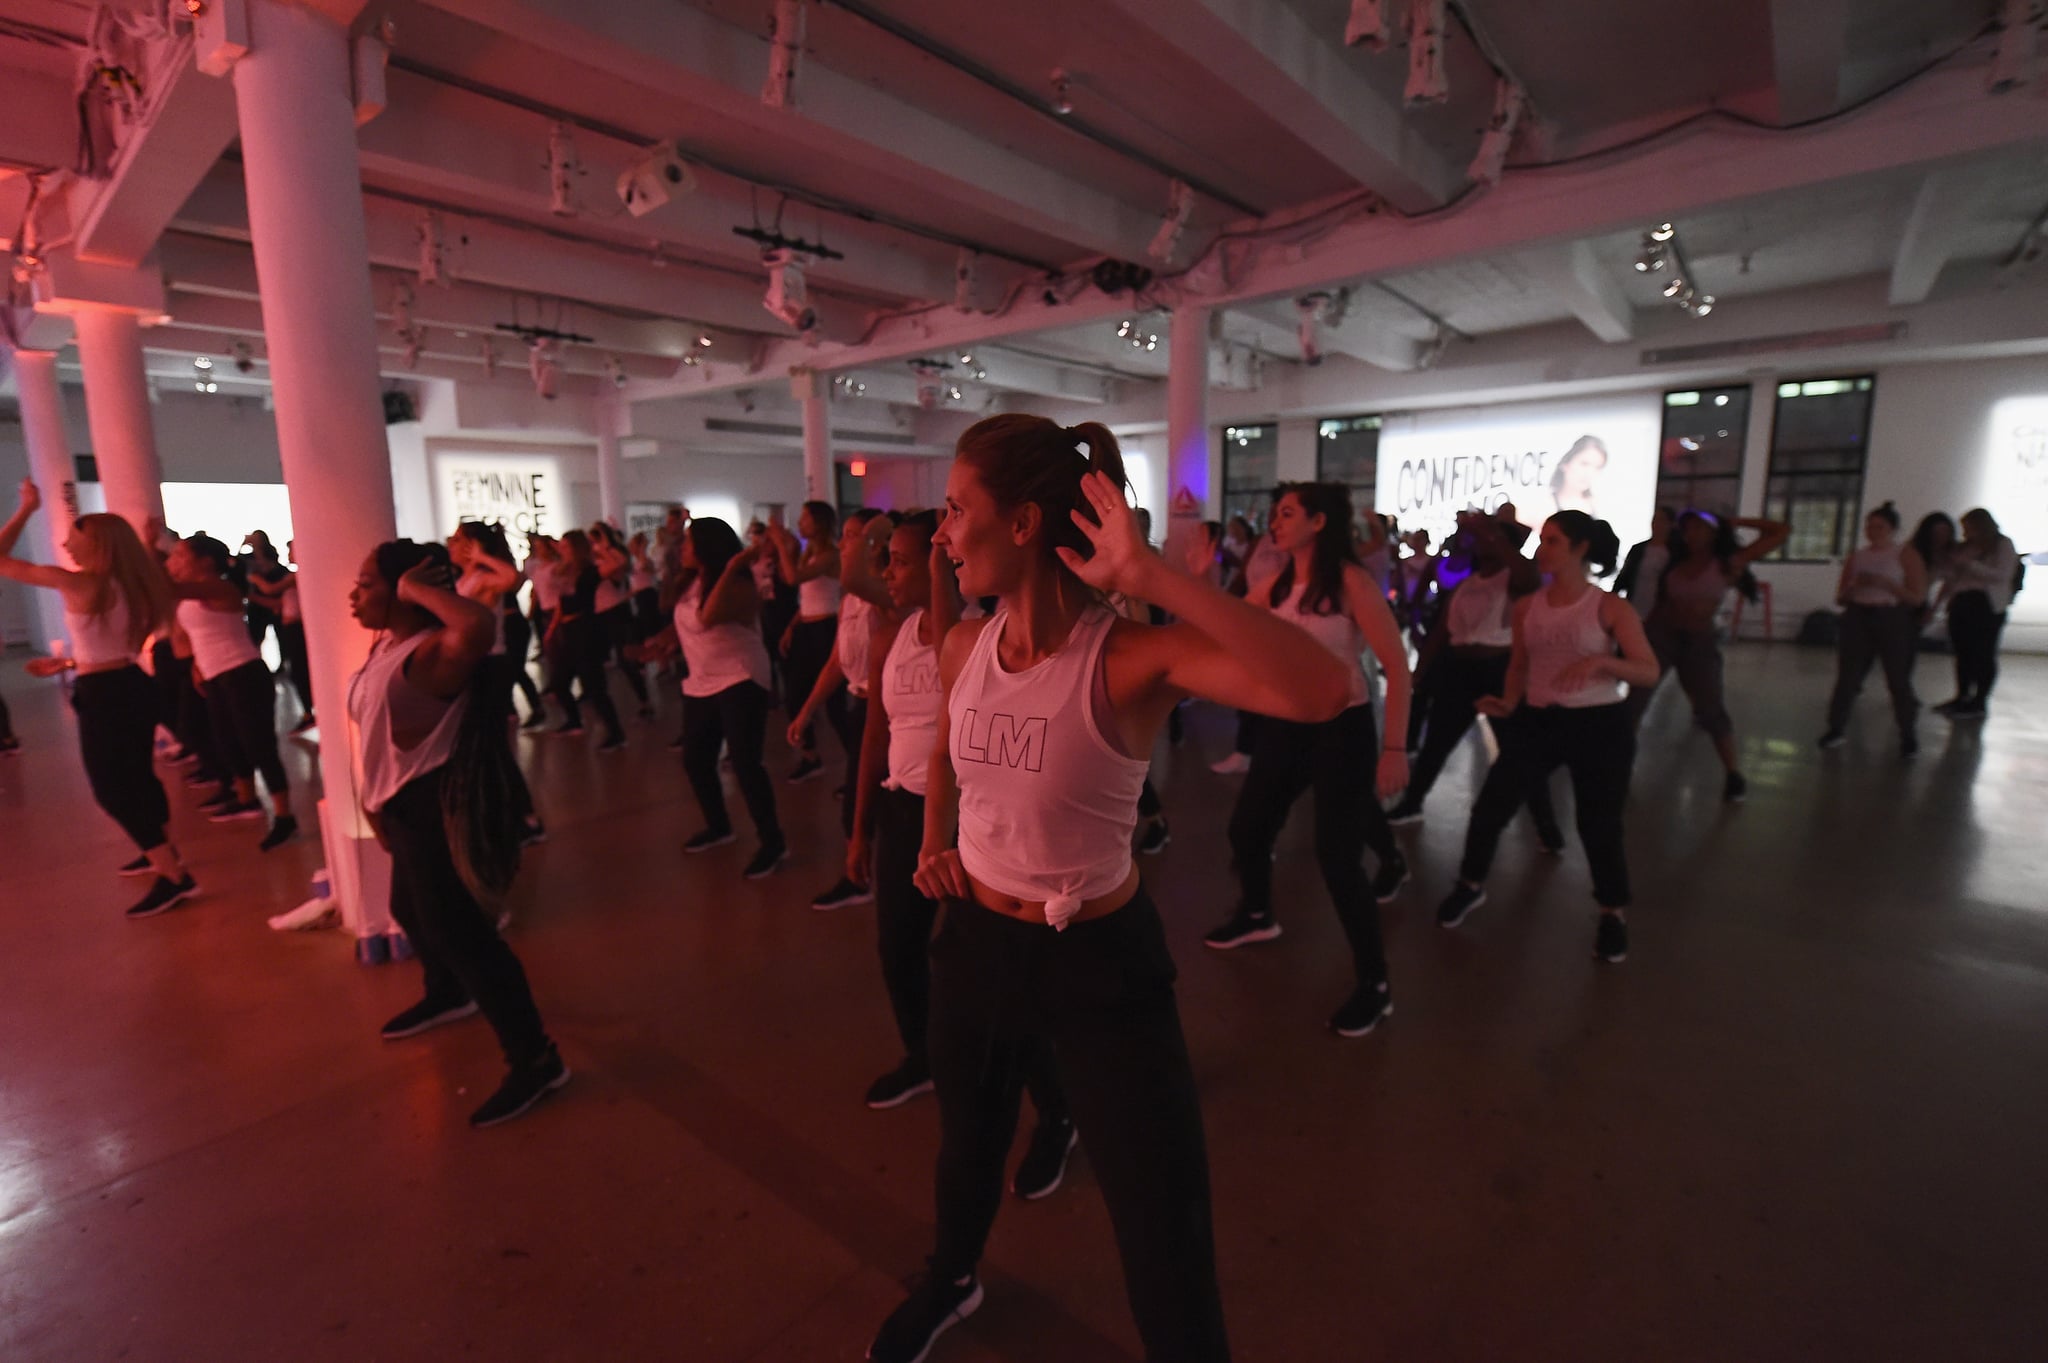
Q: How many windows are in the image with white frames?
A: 0